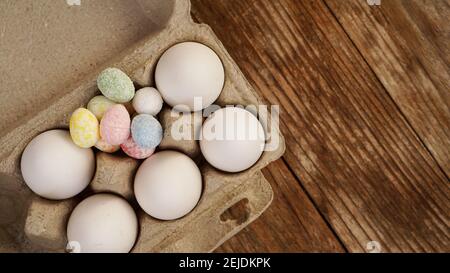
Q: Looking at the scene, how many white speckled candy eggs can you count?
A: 1